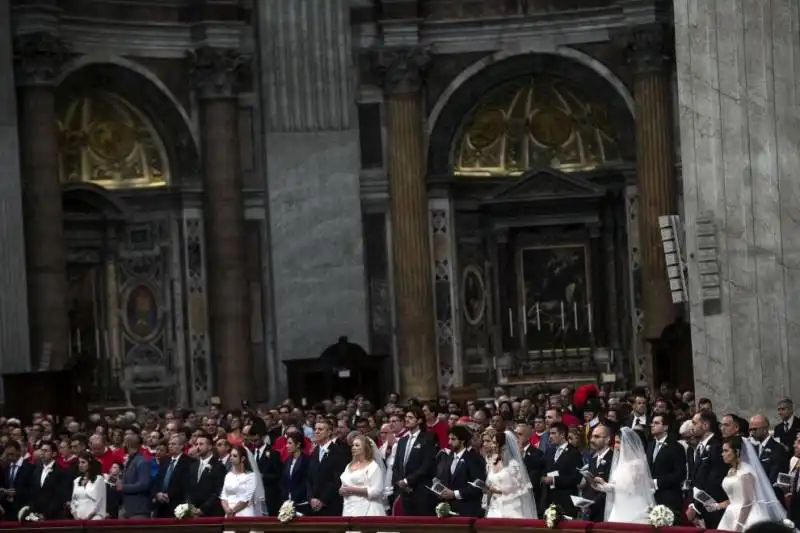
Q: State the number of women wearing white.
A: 6